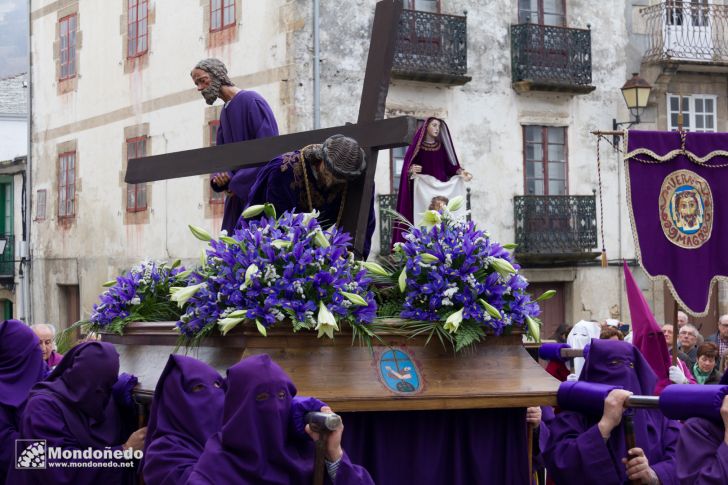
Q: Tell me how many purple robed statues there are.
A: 3